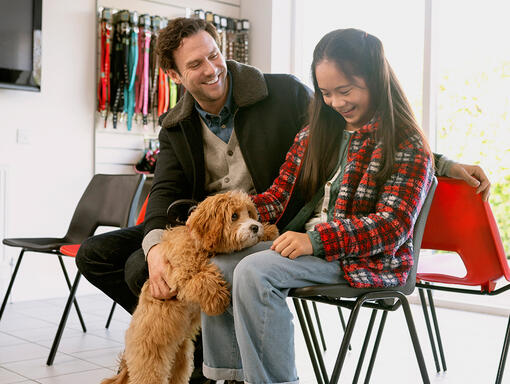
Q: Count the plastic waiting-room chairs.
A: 4